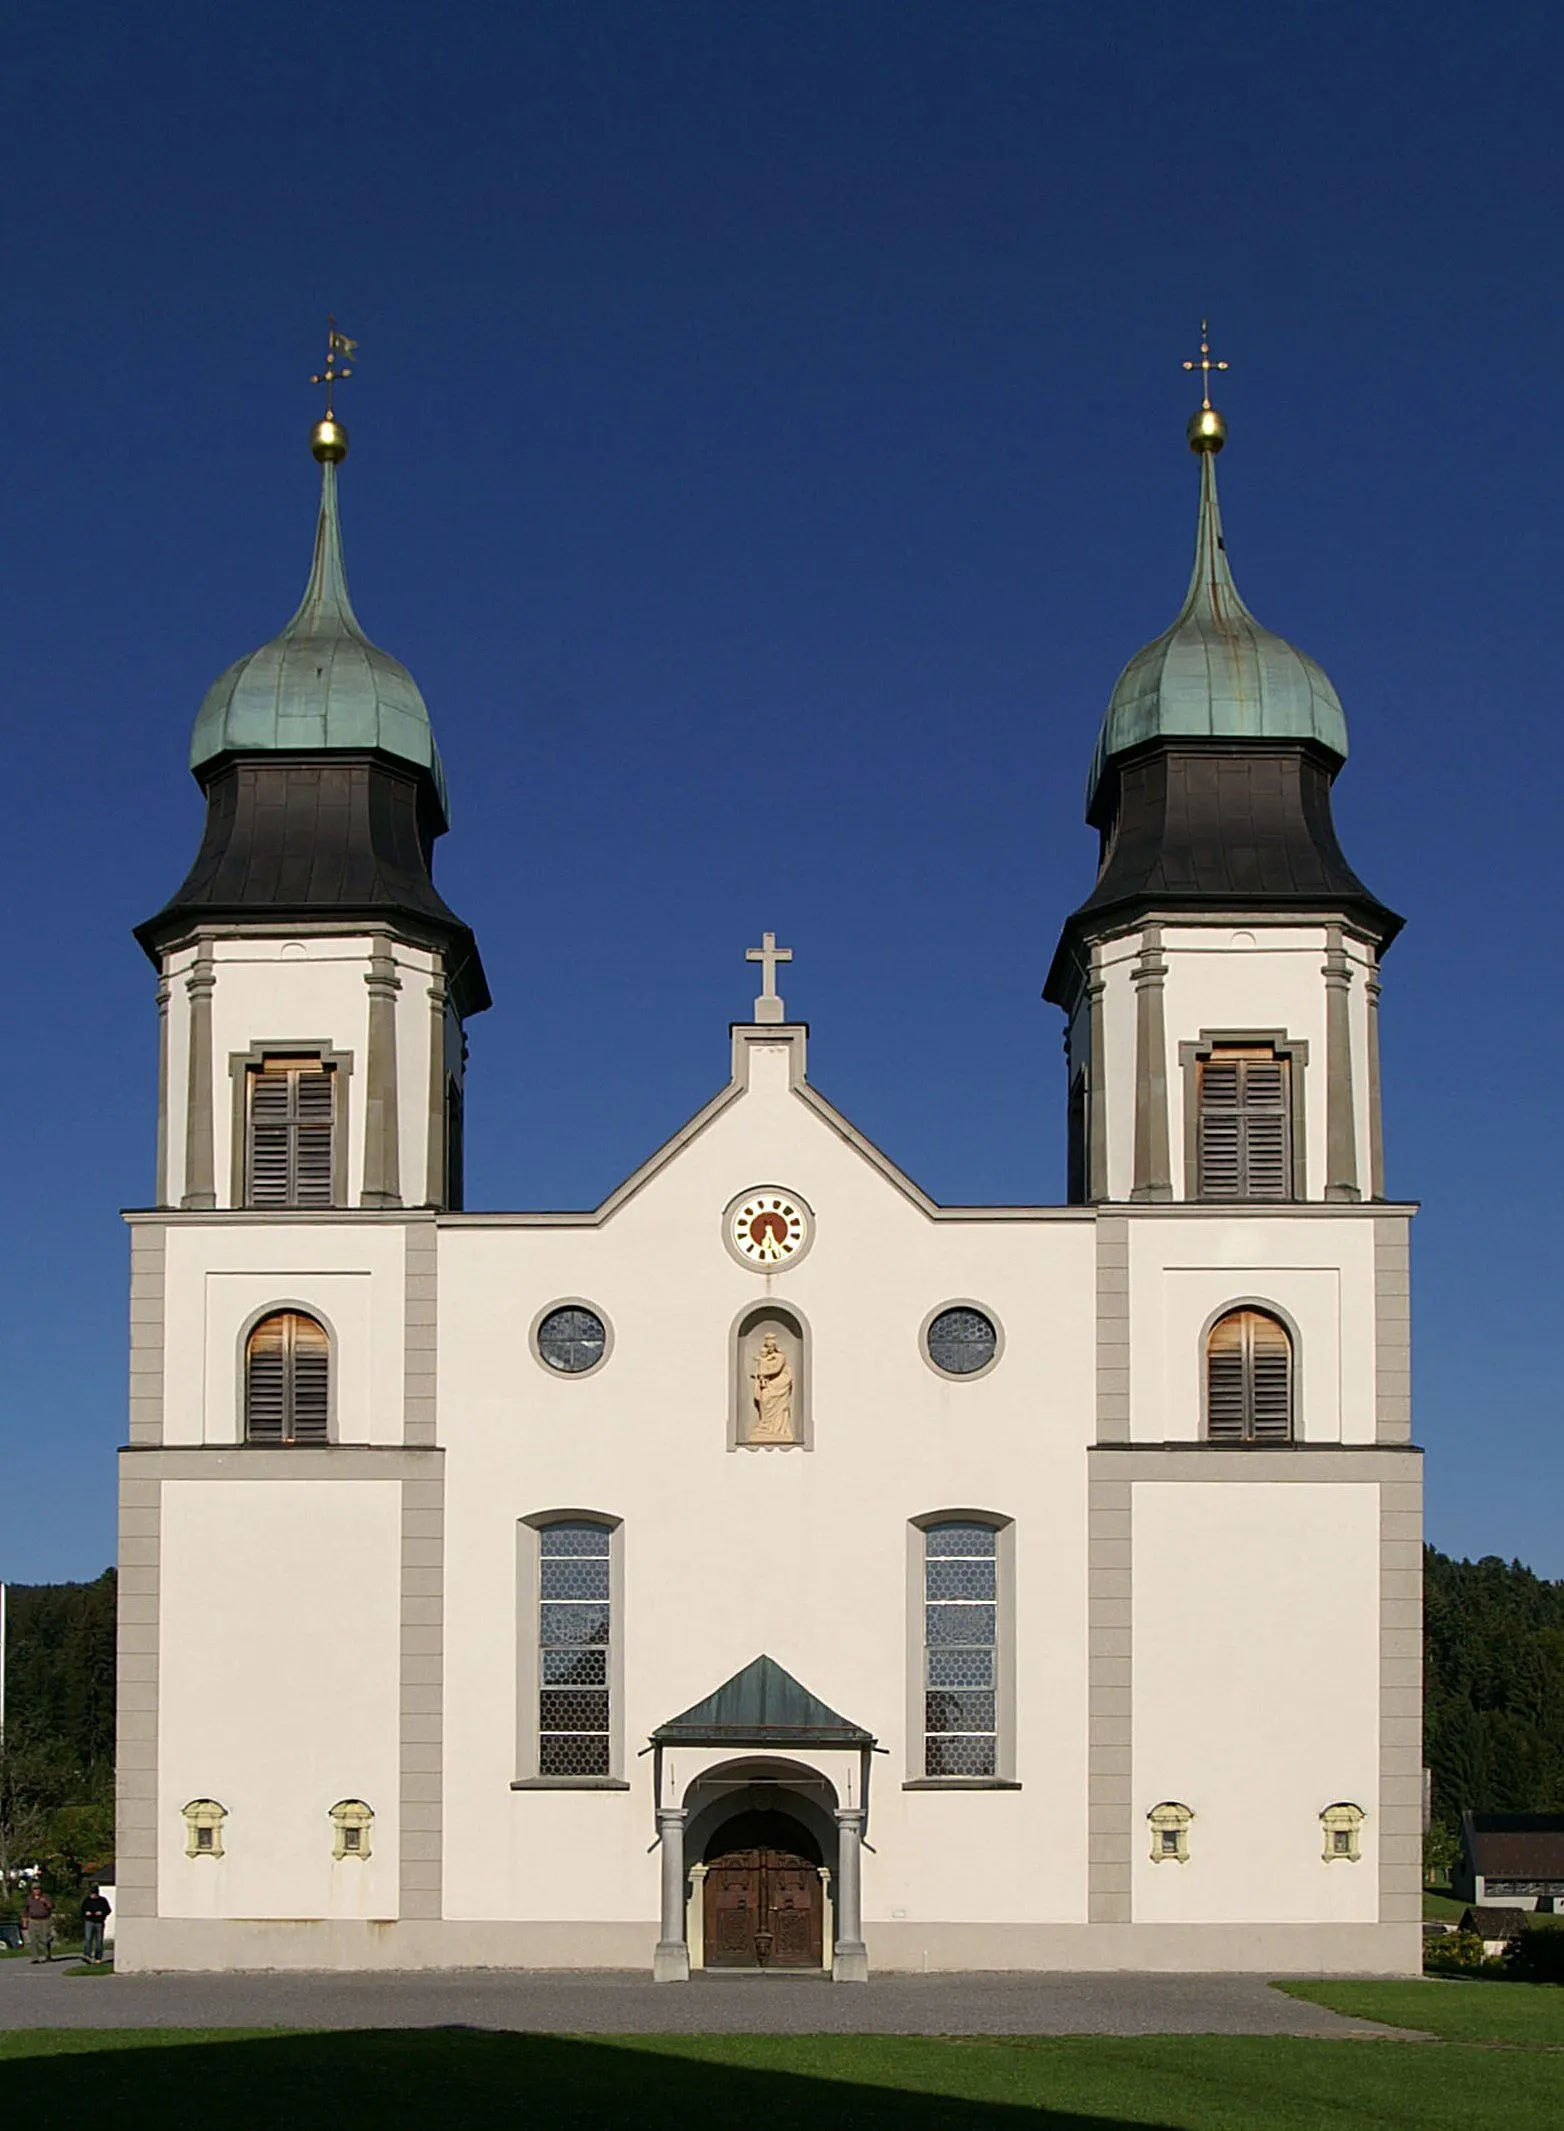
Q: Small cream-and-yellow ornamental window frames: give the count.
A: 4